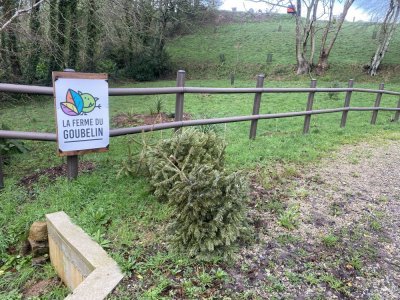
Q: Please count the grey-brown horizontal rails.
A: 2